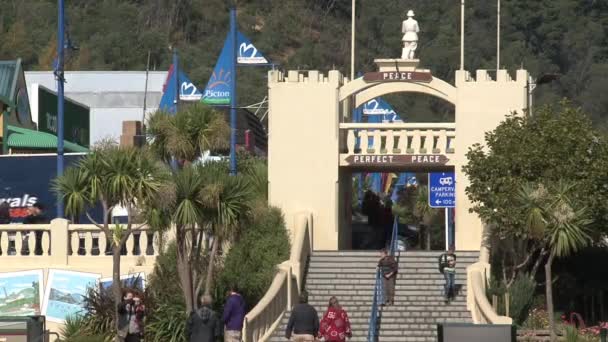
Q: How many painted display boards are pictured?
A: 3